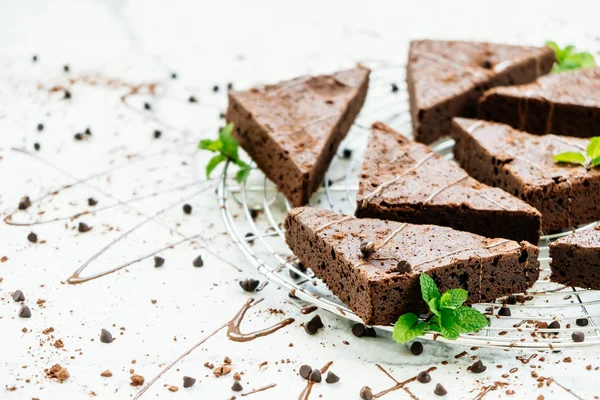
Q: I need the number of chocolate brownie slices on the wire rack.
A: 7